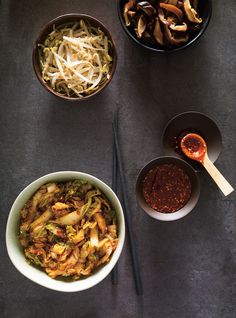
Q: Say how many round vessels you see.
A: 5